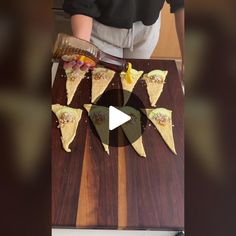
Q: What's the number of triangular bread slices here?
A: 8